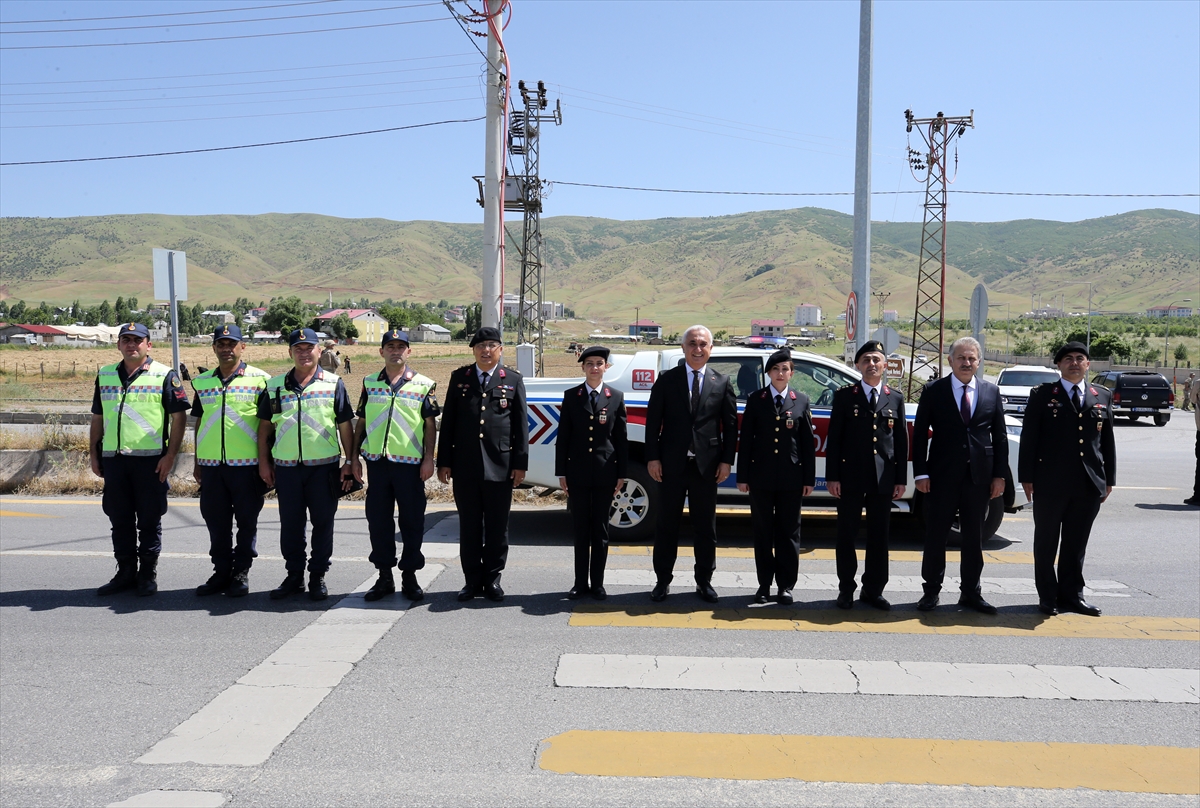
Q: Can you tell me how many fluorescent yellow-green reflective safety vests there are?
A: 4